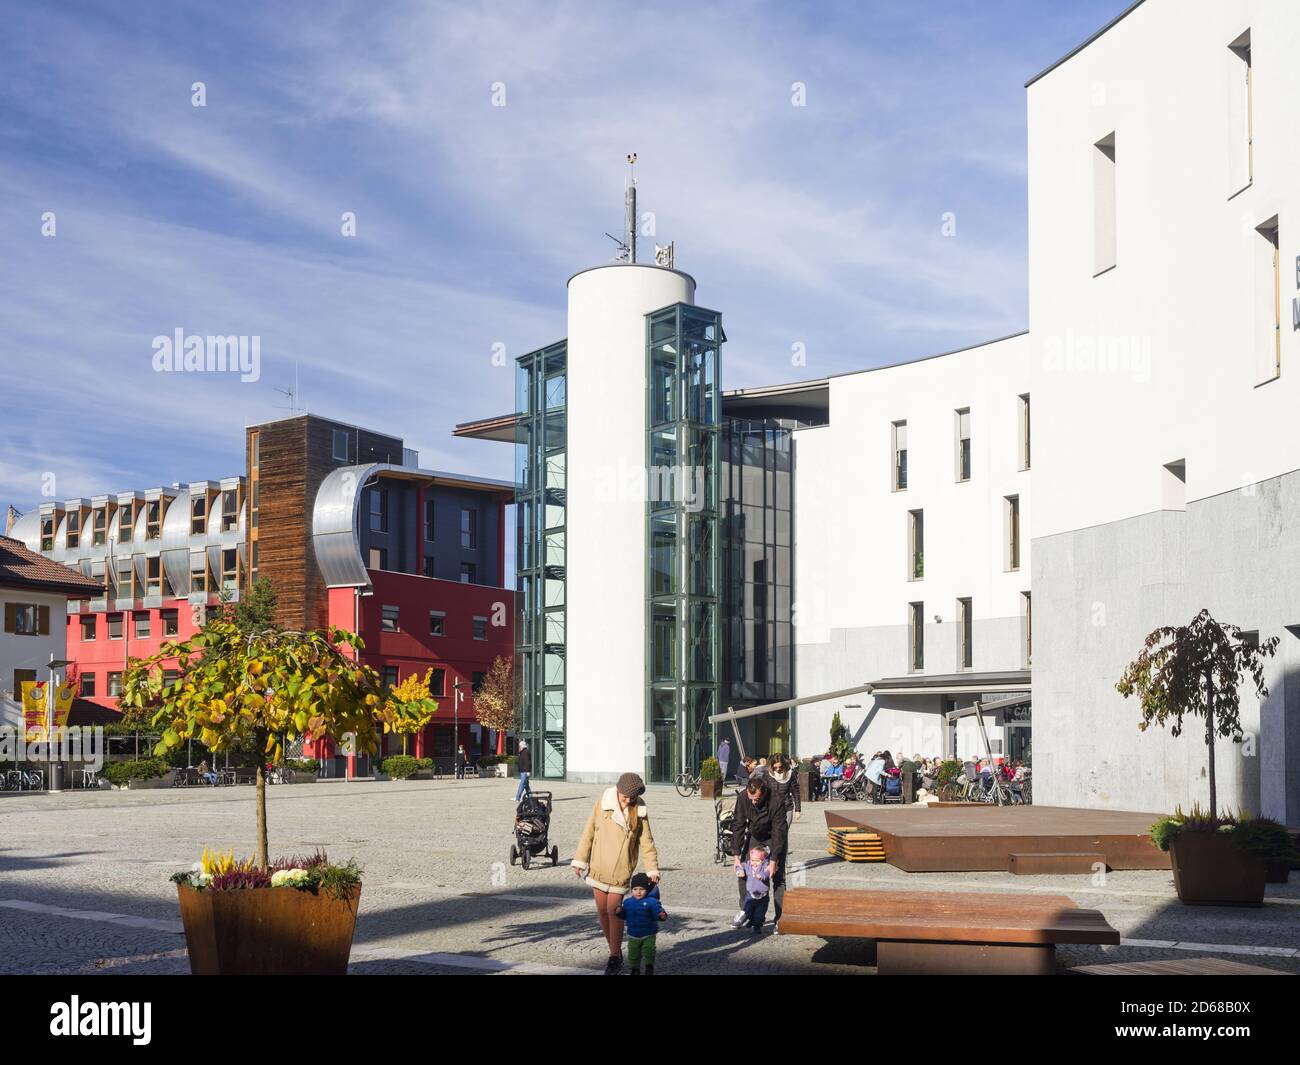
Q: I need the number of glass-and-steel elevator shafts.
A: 2